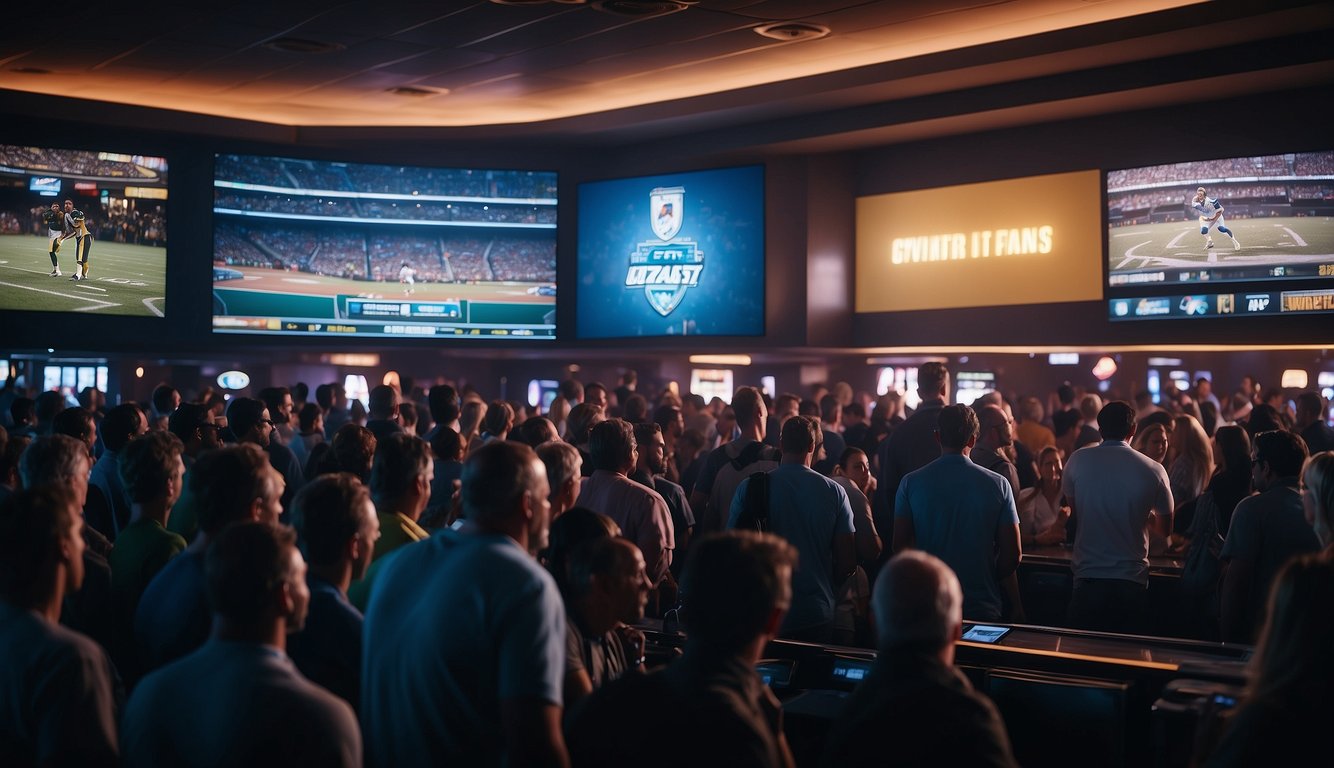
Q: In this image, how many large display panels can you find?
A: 5